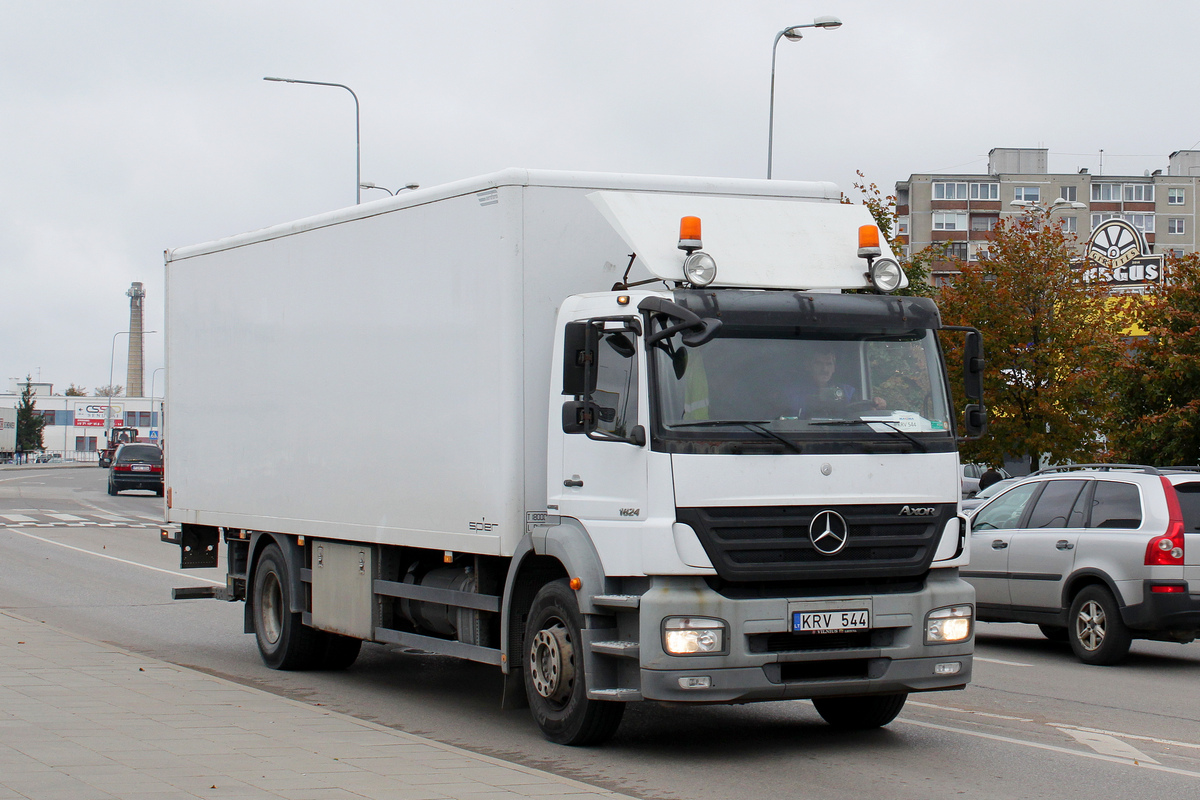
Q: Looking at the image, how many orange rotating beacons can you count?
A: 2